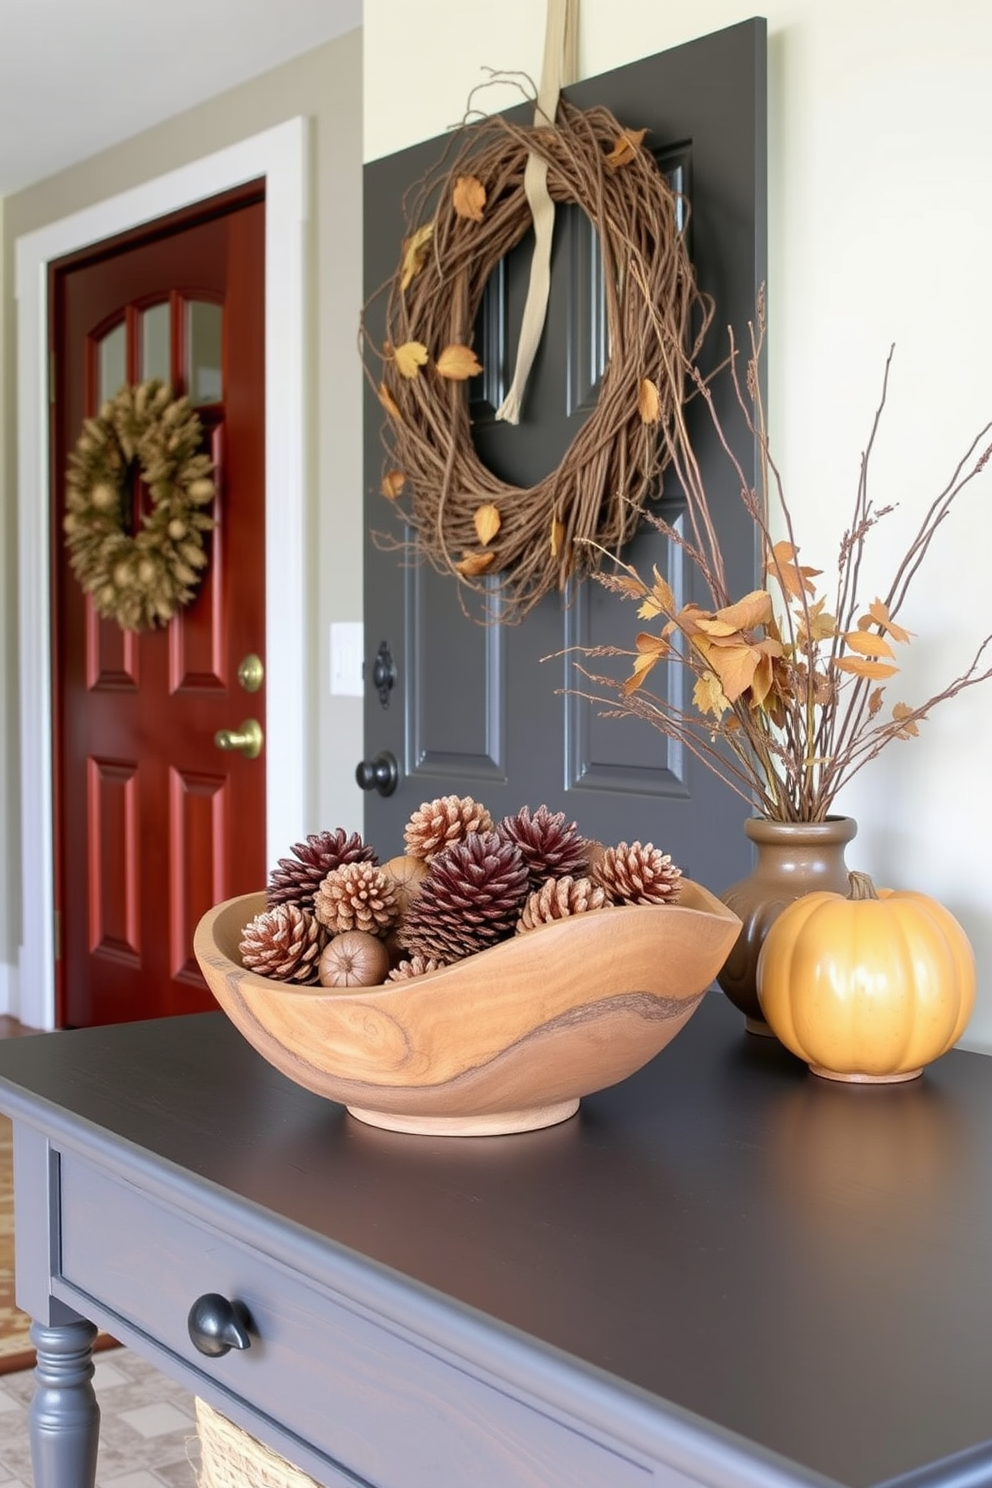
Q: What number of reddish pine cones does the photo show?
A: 3